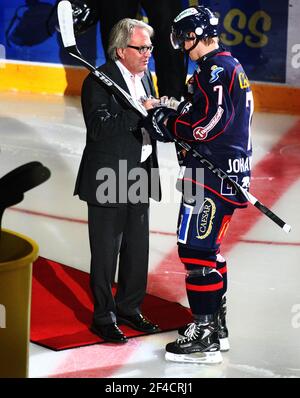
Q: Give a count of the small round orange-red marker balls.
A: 0